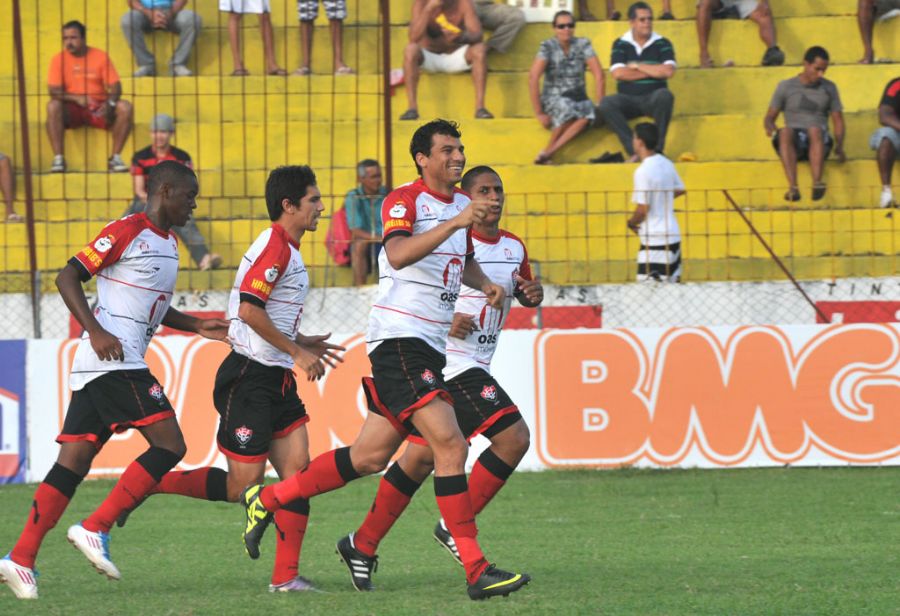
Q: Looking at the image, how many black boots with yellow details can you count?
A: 2